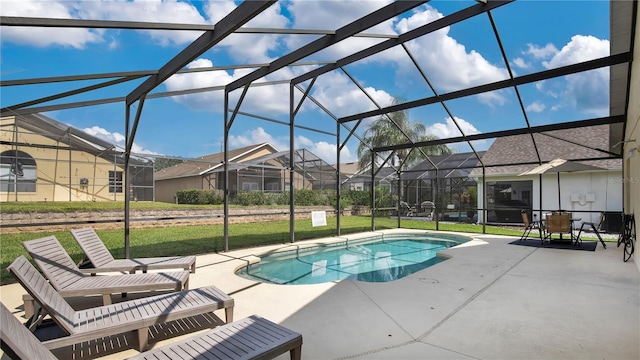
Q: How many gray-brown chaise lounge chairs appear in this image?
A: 4